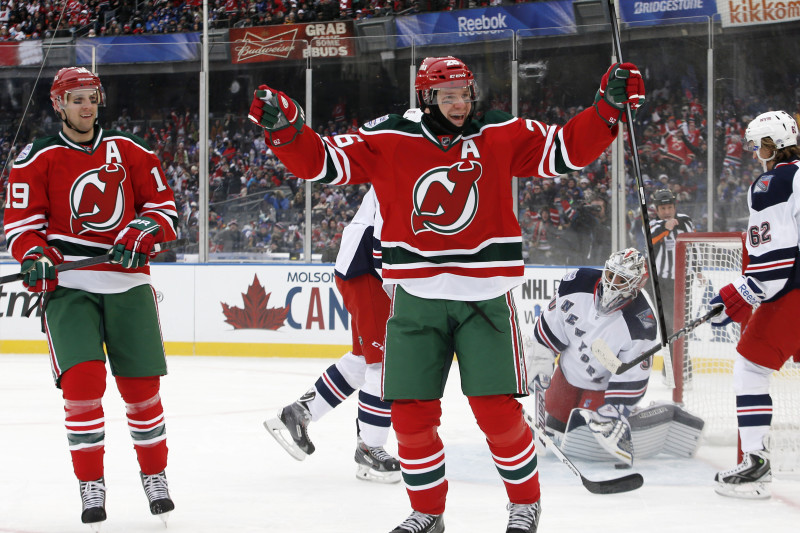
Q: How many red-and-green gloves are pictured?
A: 4